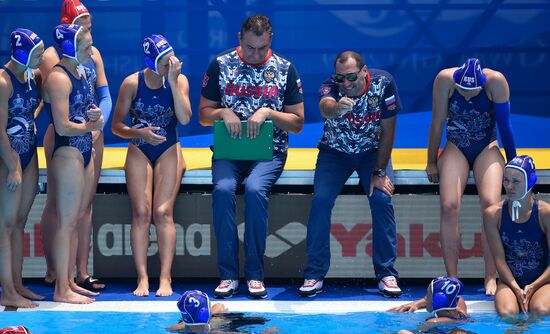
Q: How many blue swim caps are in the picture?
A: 7